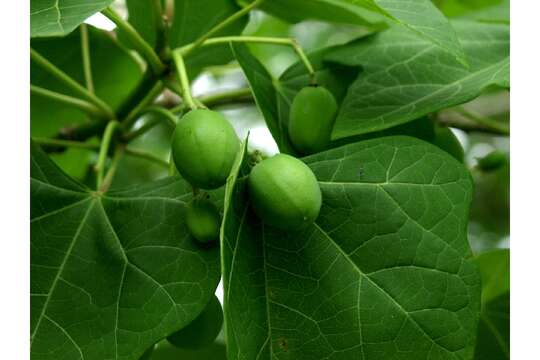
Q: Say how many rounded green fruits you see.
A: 4